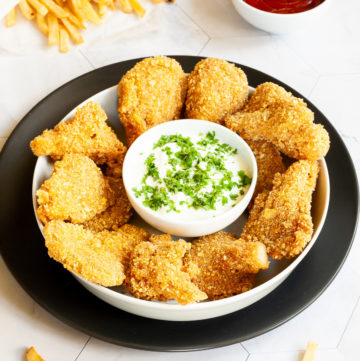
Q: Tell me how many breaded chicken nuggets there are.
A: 11